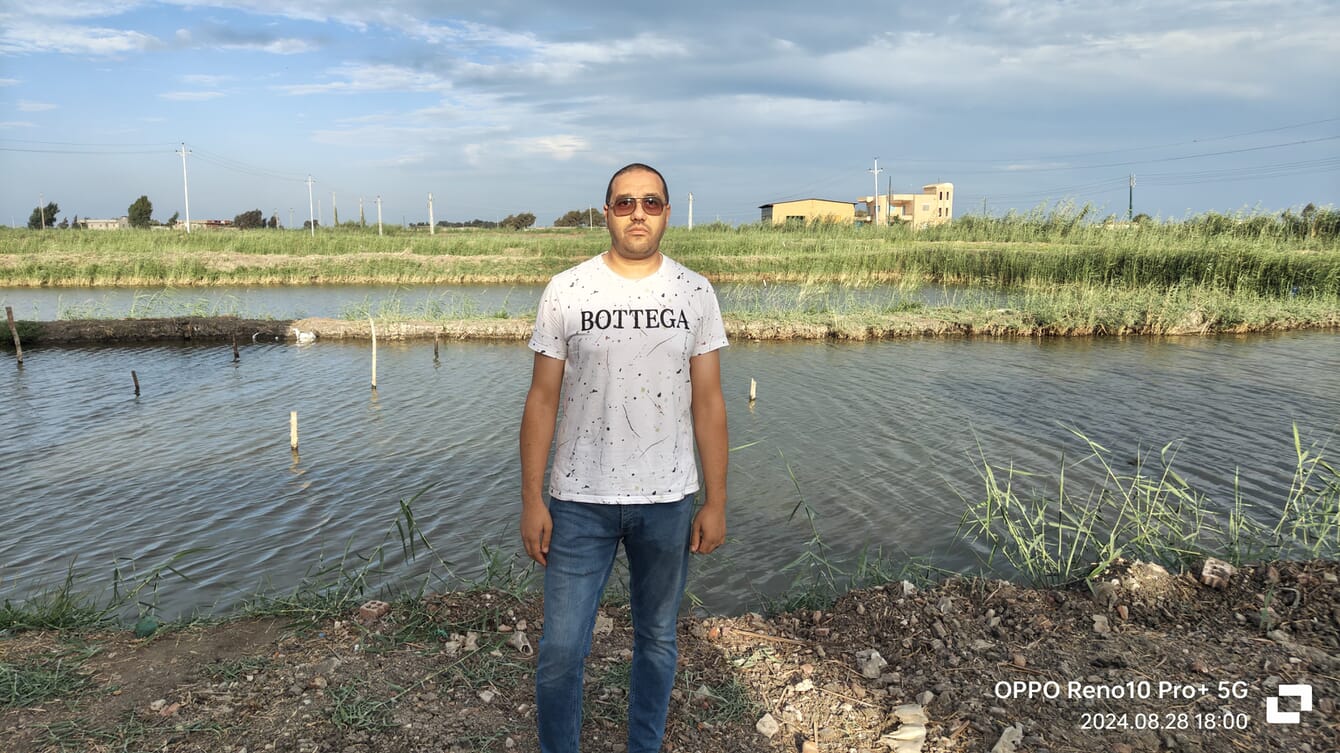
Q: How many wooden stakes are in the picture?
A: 7